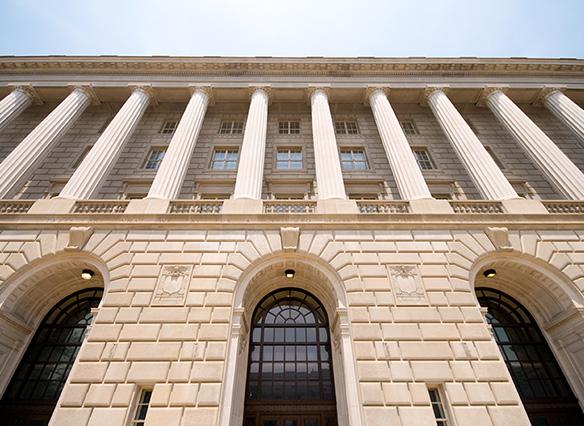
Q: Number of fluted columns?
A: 10